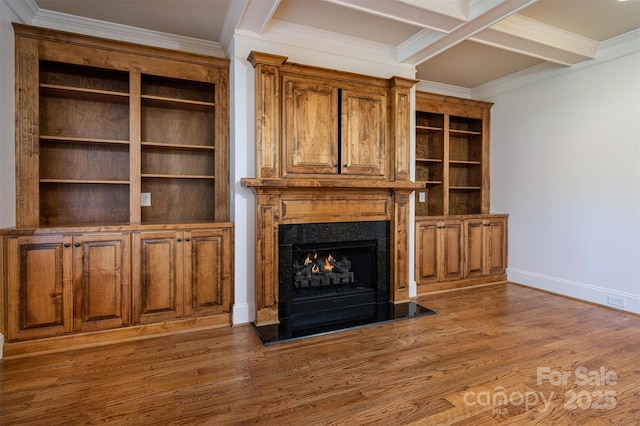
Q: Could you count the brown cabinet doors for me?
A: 10